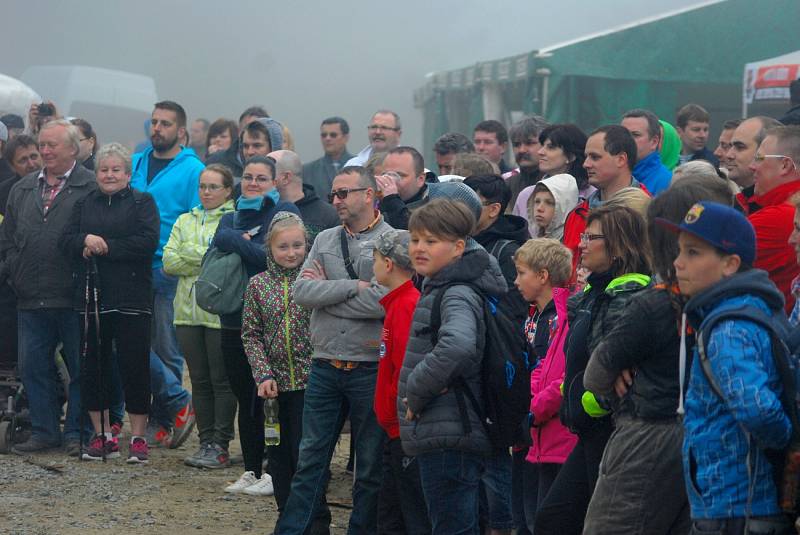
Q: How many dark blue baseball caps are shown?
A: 1